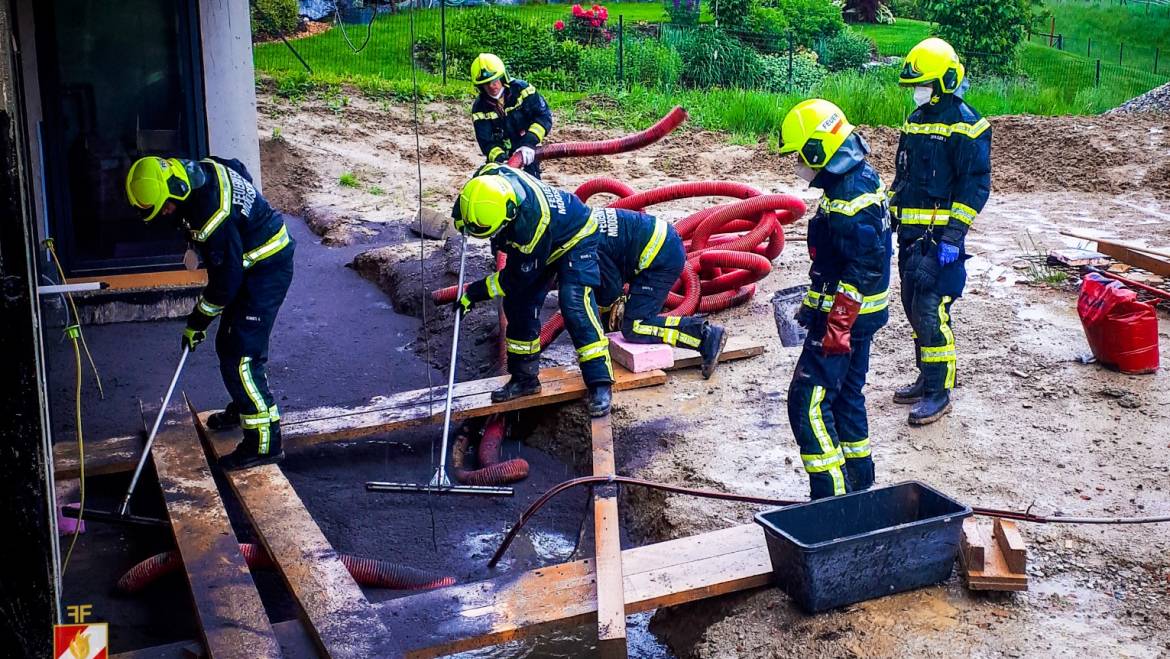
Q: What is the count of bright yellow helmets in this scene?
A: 5